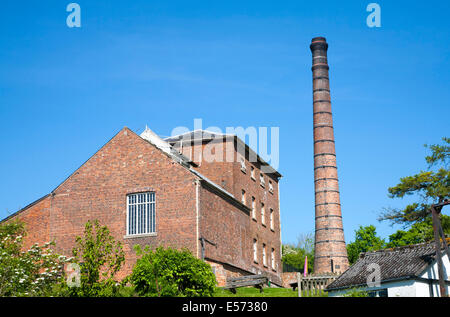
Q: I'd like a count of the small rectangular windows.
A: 11